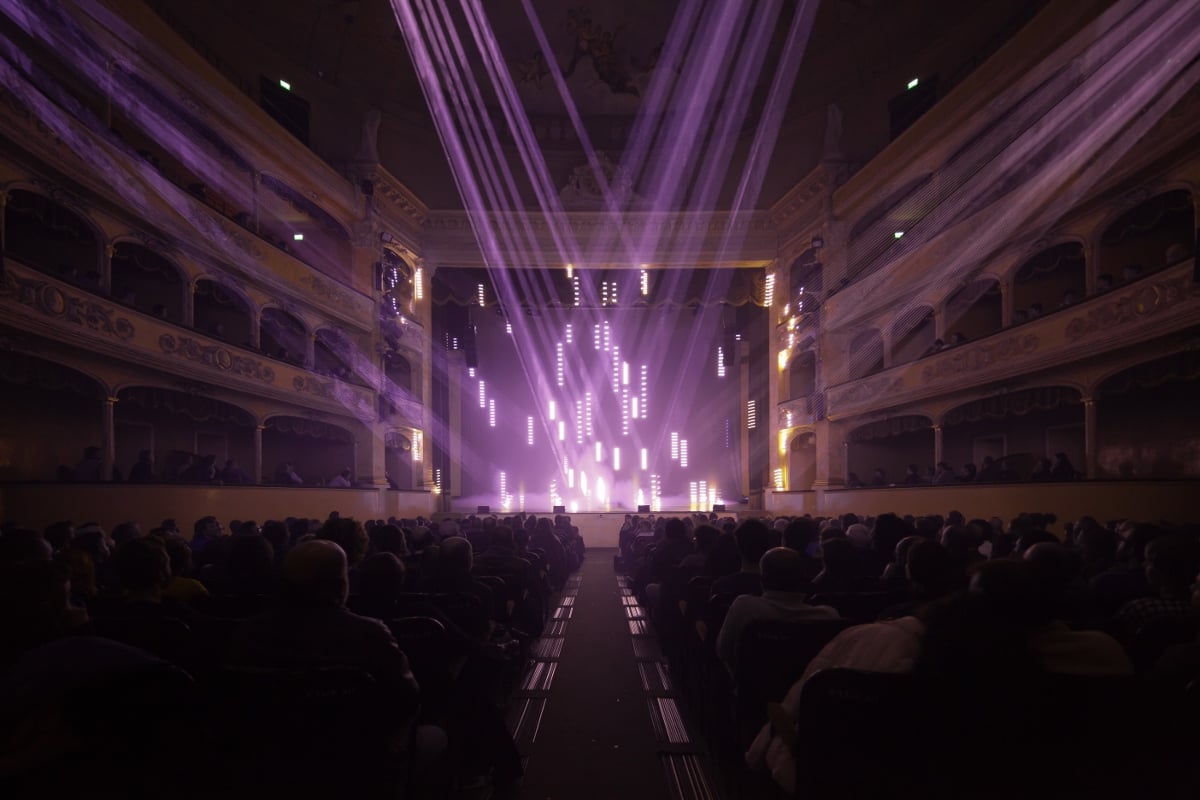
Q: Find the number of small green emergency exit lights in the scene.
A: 4